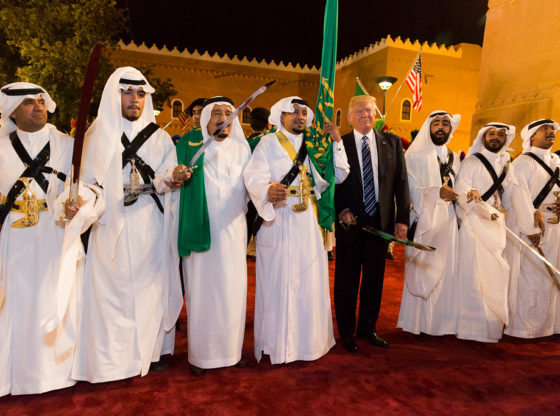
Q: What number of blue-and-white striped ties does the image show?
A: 1